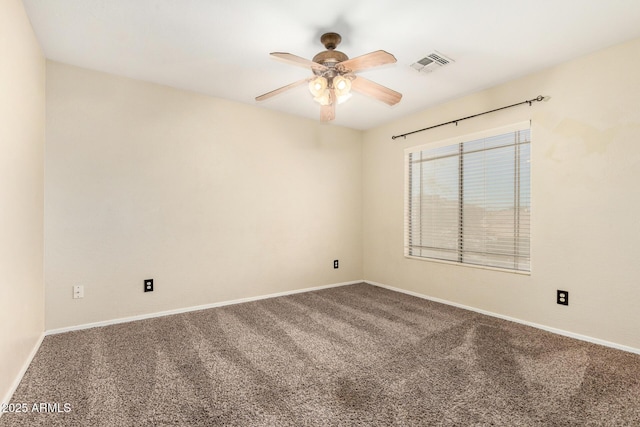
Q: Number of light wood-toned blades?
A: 5